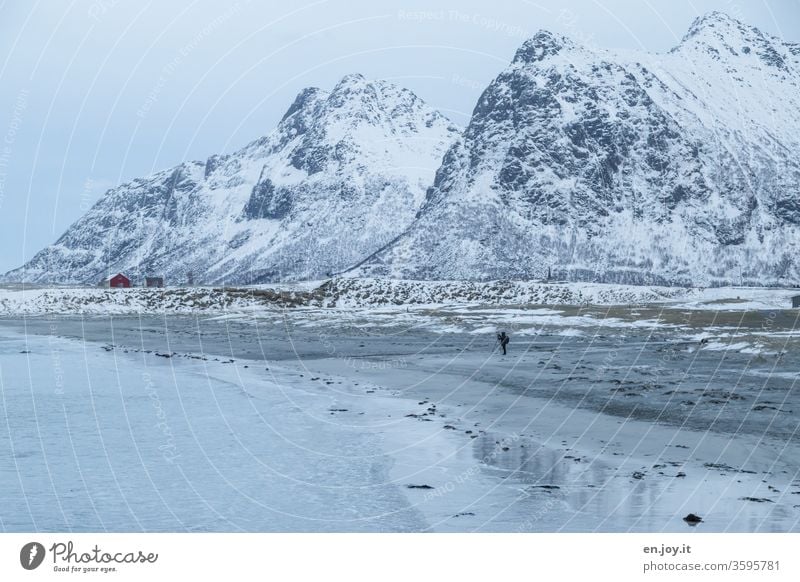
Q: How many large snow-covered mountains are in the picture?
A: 2